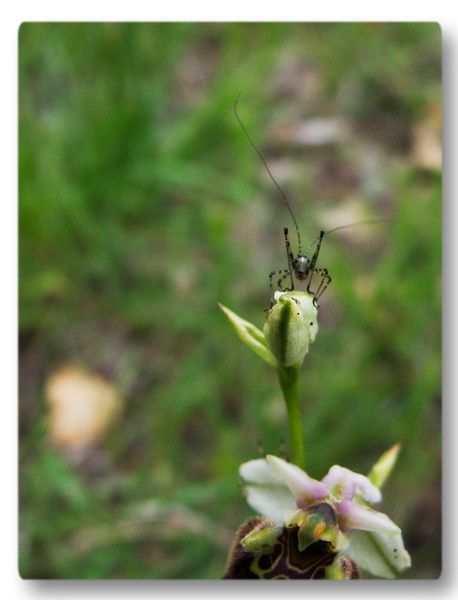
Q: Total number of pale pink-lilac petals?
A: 3